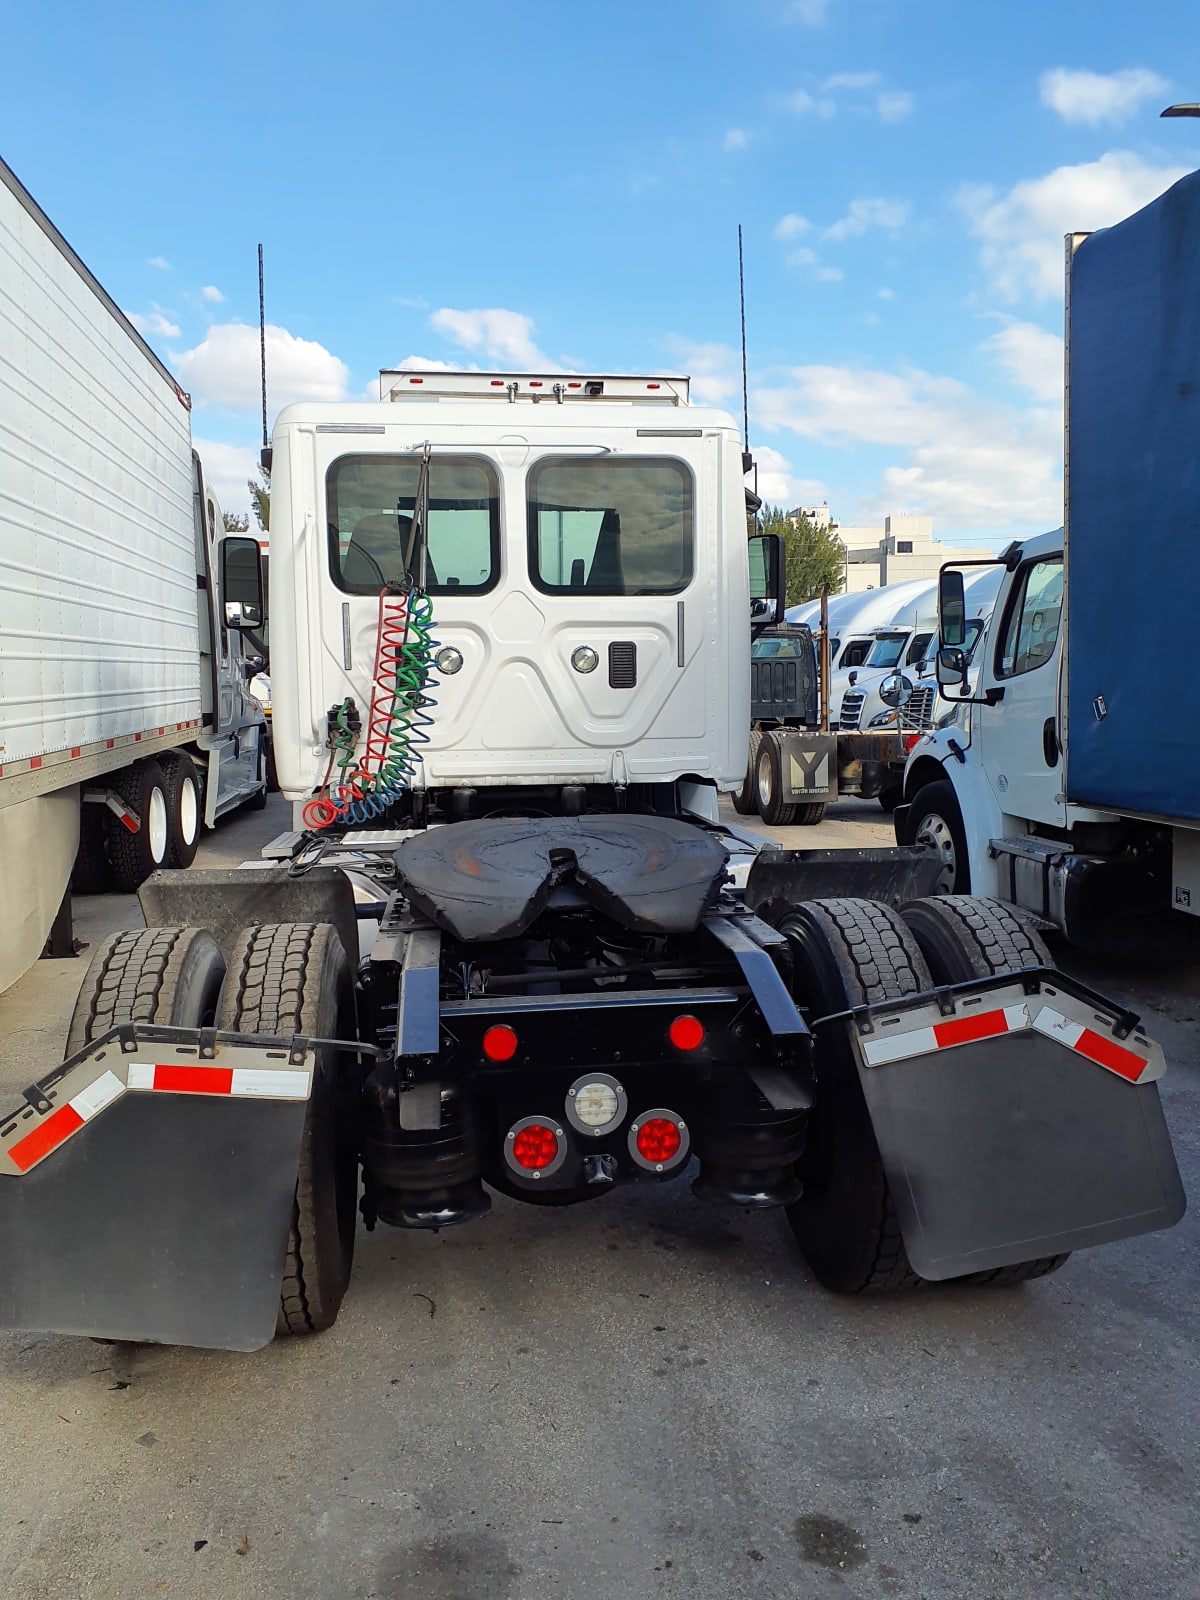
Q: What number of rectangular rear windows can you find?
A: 2